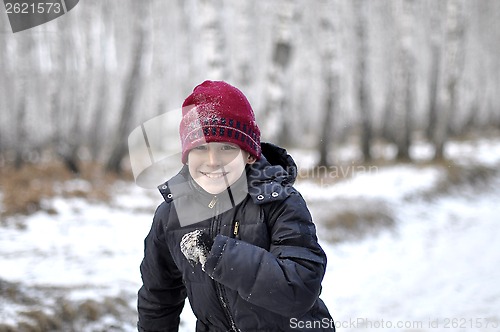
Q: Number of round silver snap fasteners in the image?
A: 4